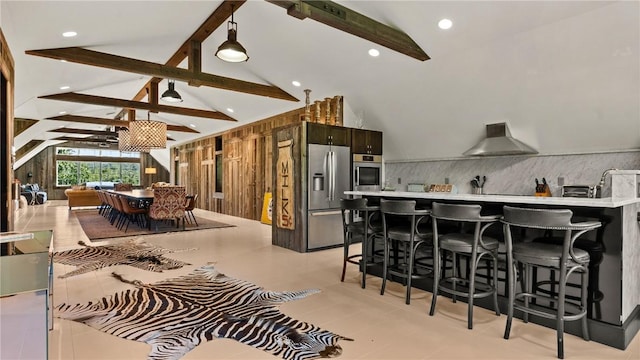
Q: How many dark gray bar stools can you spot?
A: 4